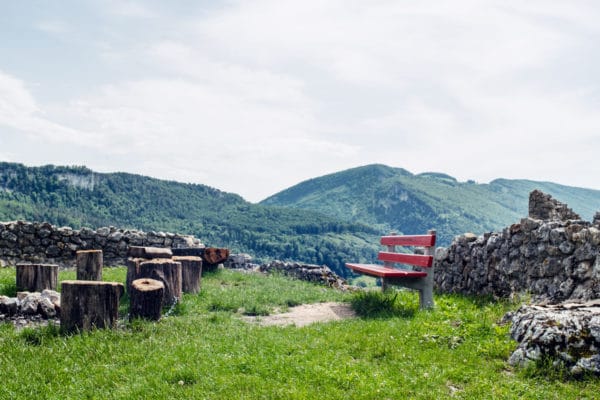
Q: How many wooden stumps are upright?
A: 7